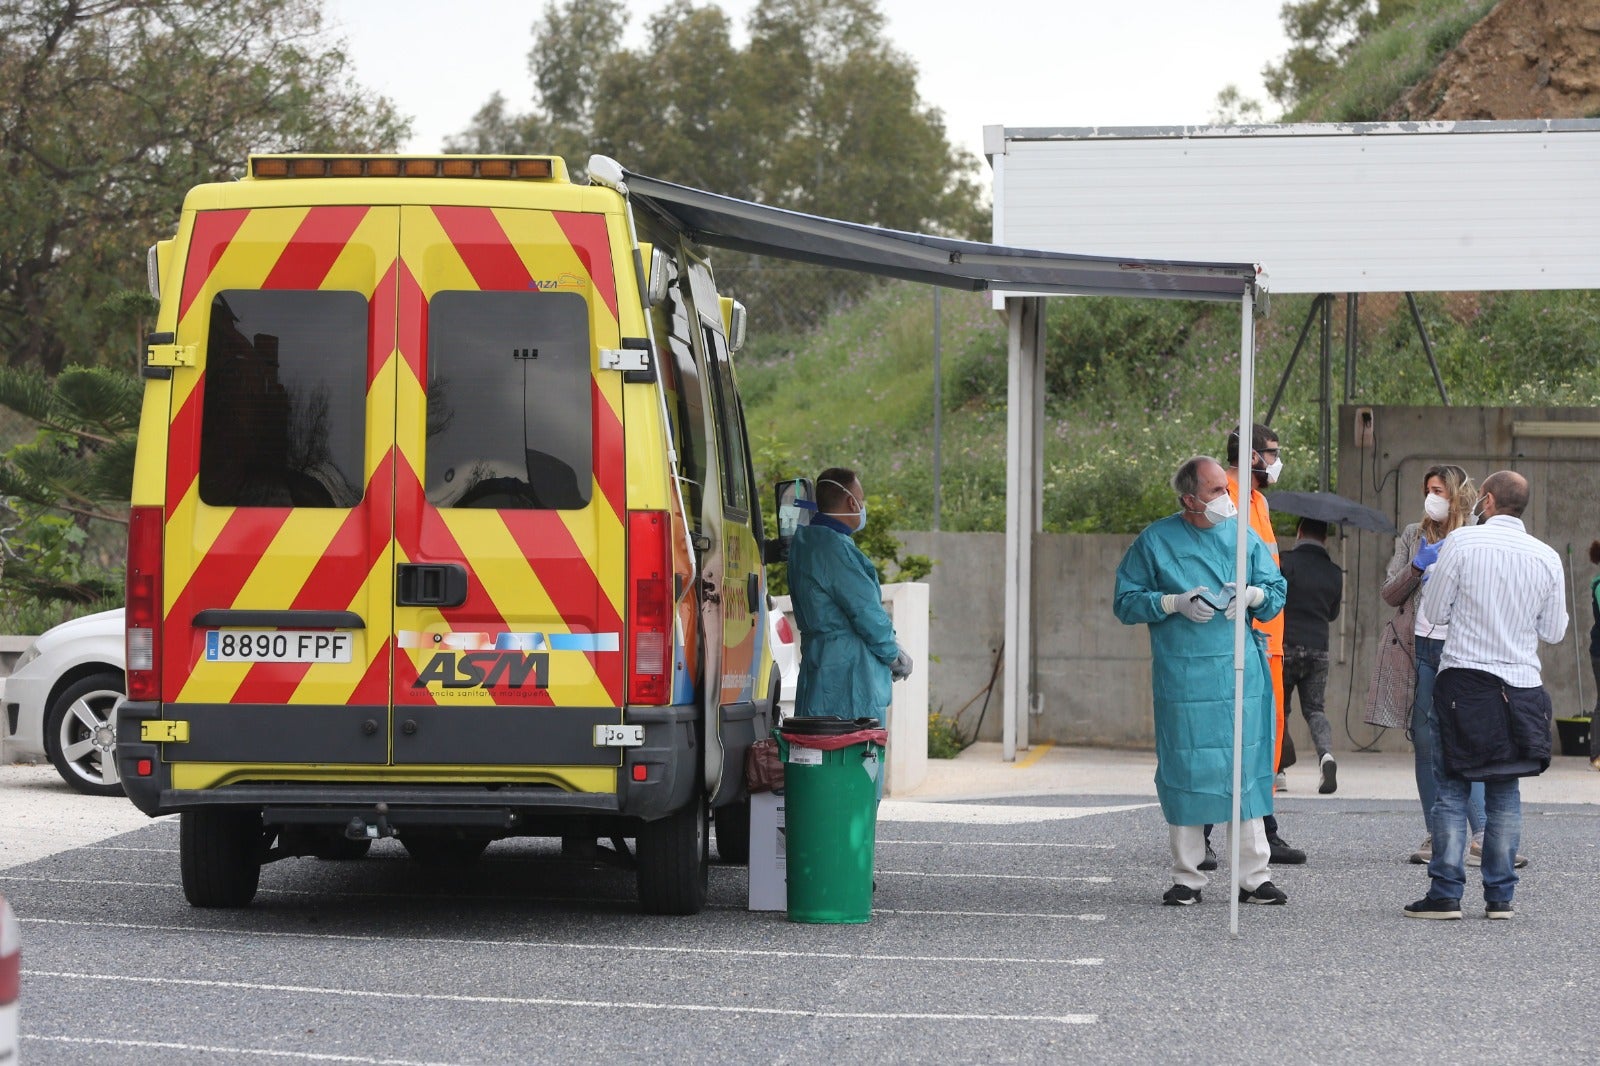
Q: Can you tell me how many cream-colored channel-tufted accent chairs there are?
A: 0